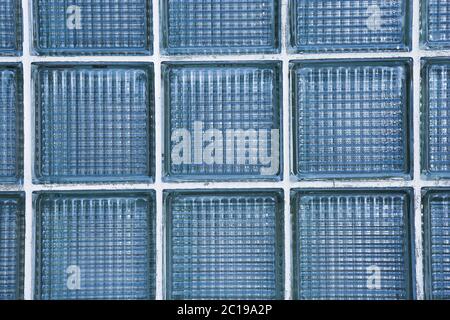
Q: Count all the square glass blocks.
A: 15